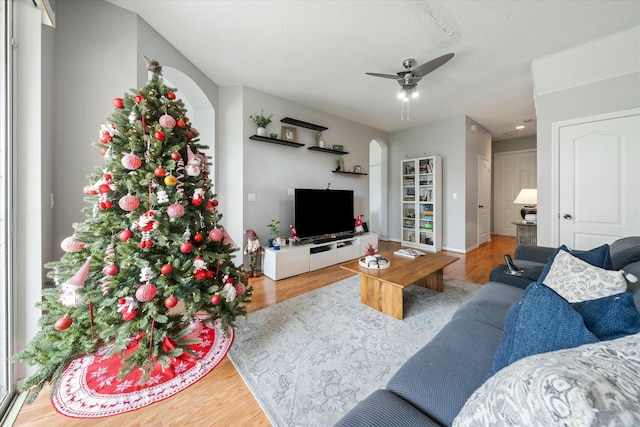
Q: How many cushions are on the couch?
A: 5